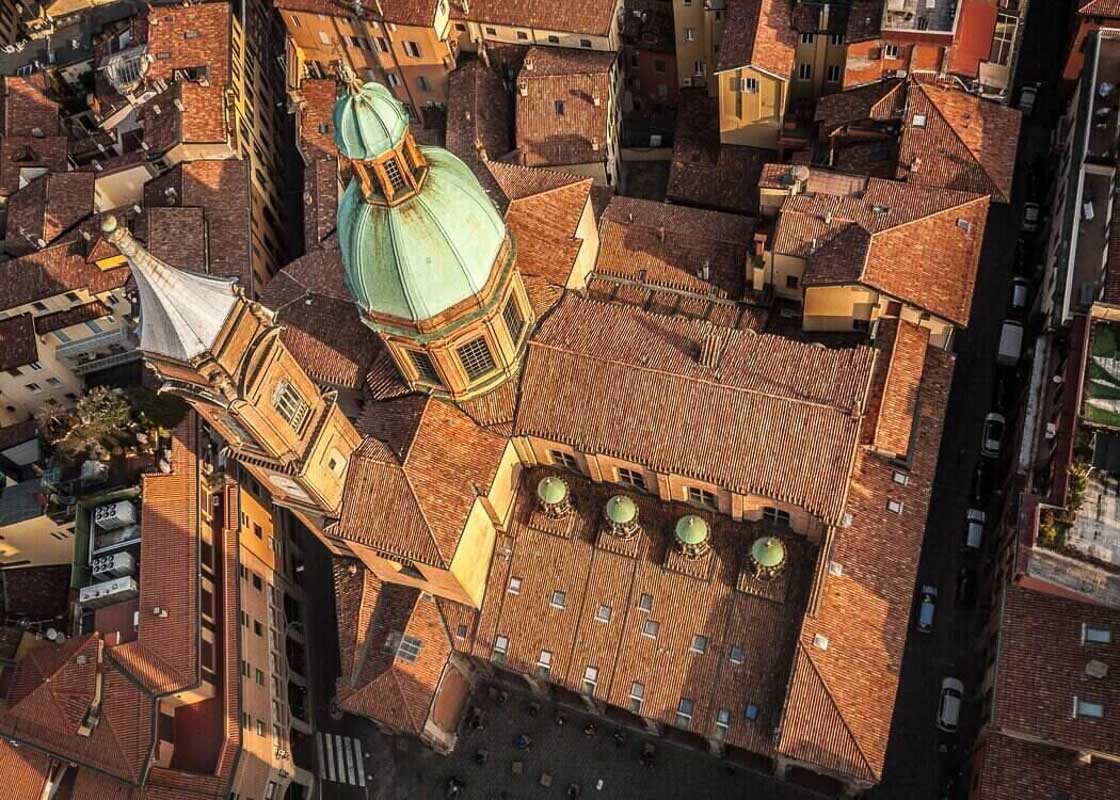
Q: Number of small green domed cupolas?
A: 4